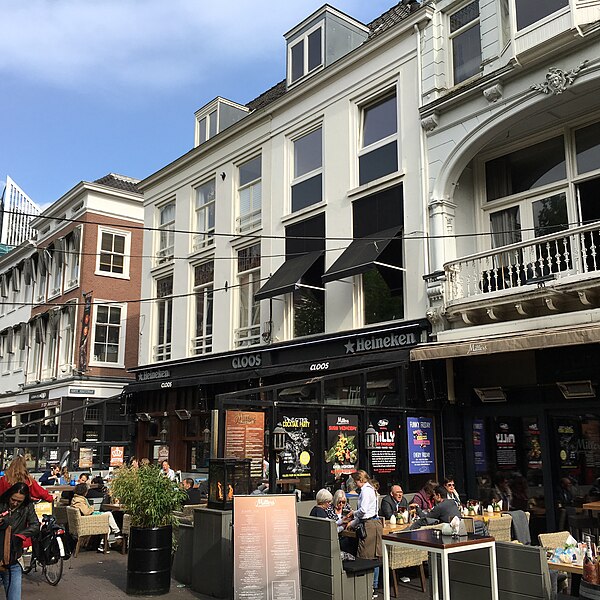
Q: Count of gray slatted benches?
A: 2